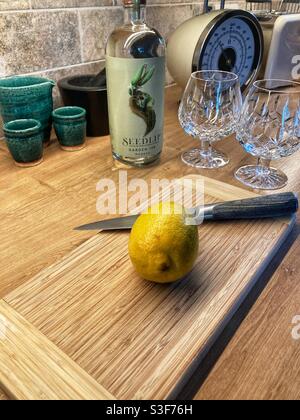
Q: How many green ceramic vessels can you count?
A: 3